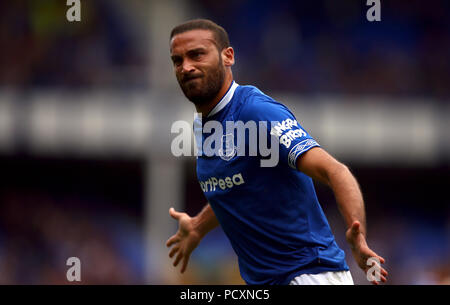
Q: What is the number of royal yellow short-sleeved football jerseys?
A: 0